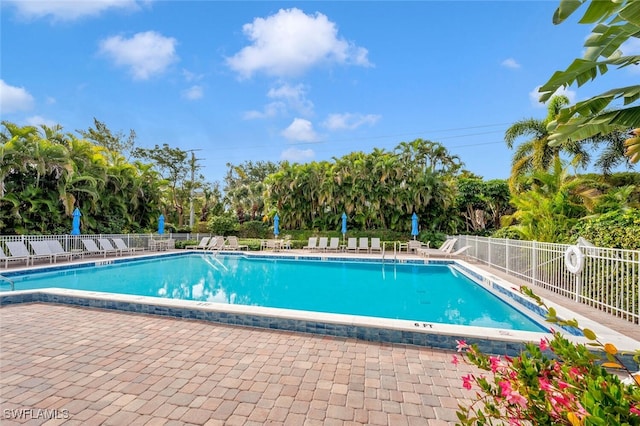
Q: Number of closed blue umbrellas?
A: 5